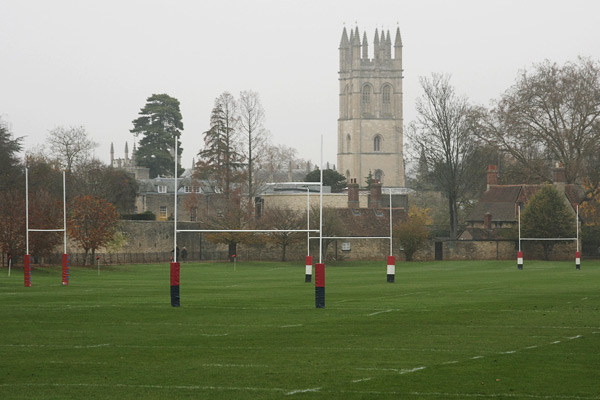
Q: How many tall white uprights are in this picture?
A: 8